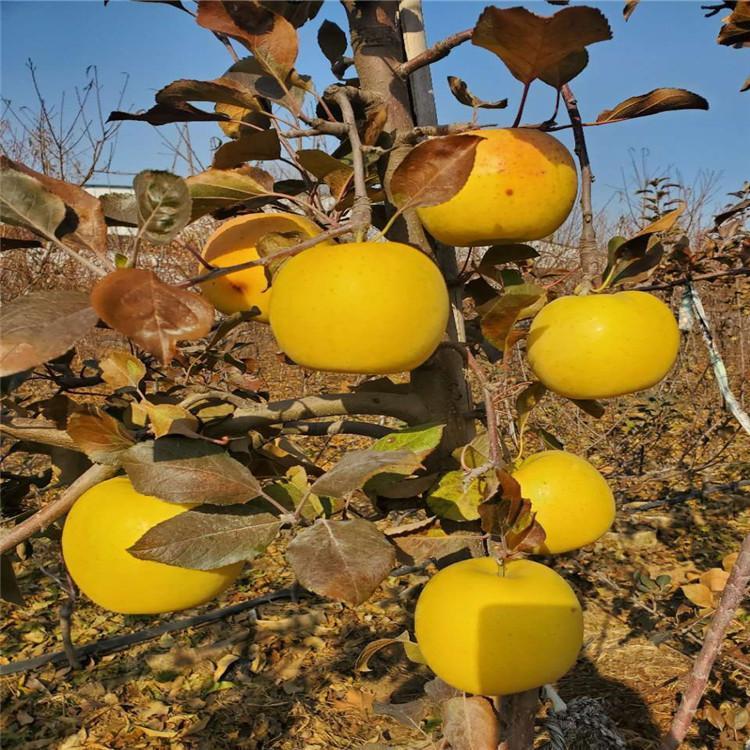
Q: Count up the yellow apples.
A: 7